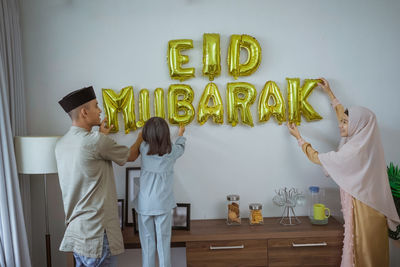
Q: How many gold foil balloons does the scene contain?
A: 10